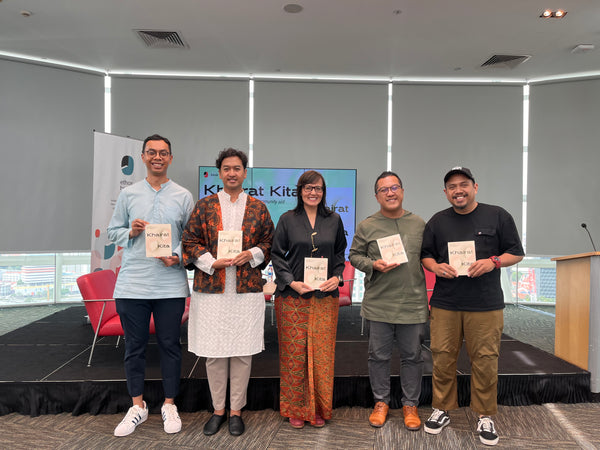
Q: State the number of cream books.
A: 5